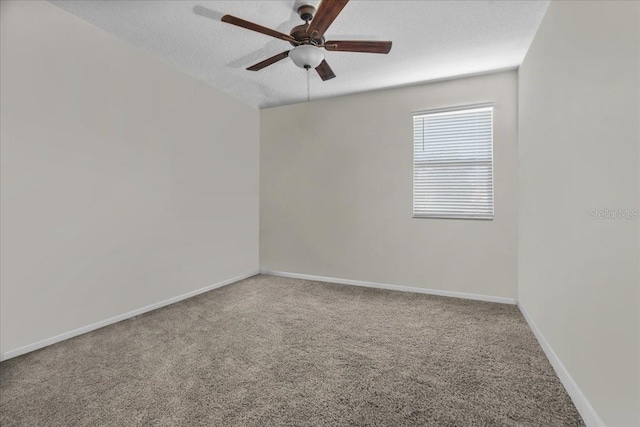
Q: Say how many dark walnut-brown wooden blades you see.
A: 5